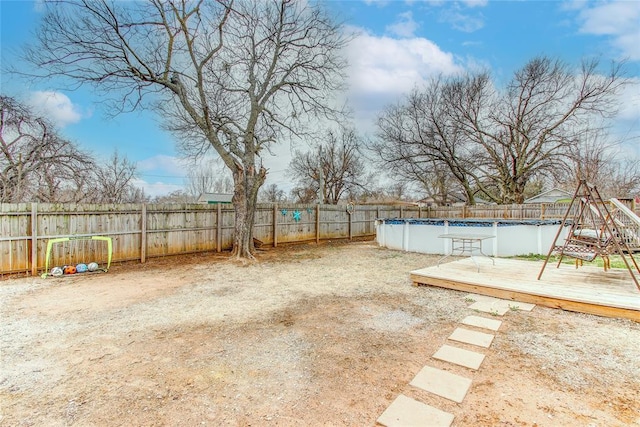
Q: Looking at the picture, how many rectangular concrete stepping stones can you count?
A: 8